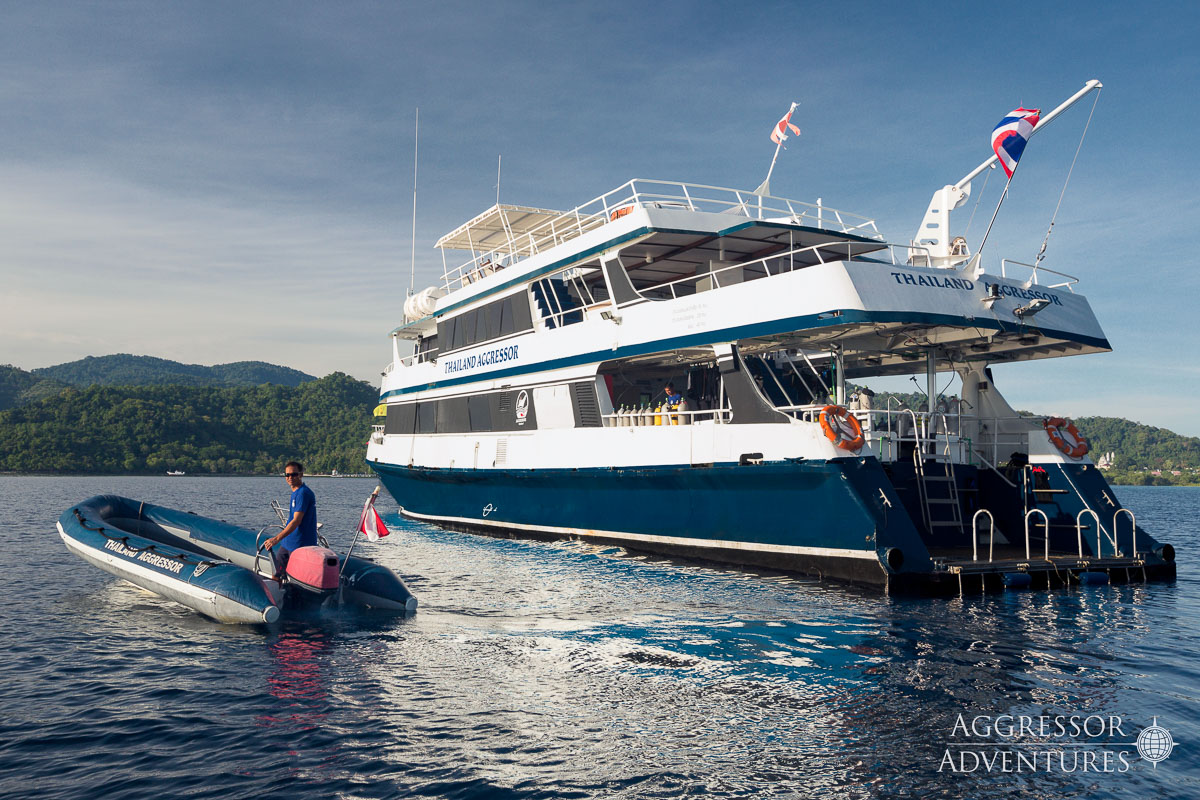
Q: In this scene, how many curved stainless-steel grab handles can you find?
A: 4